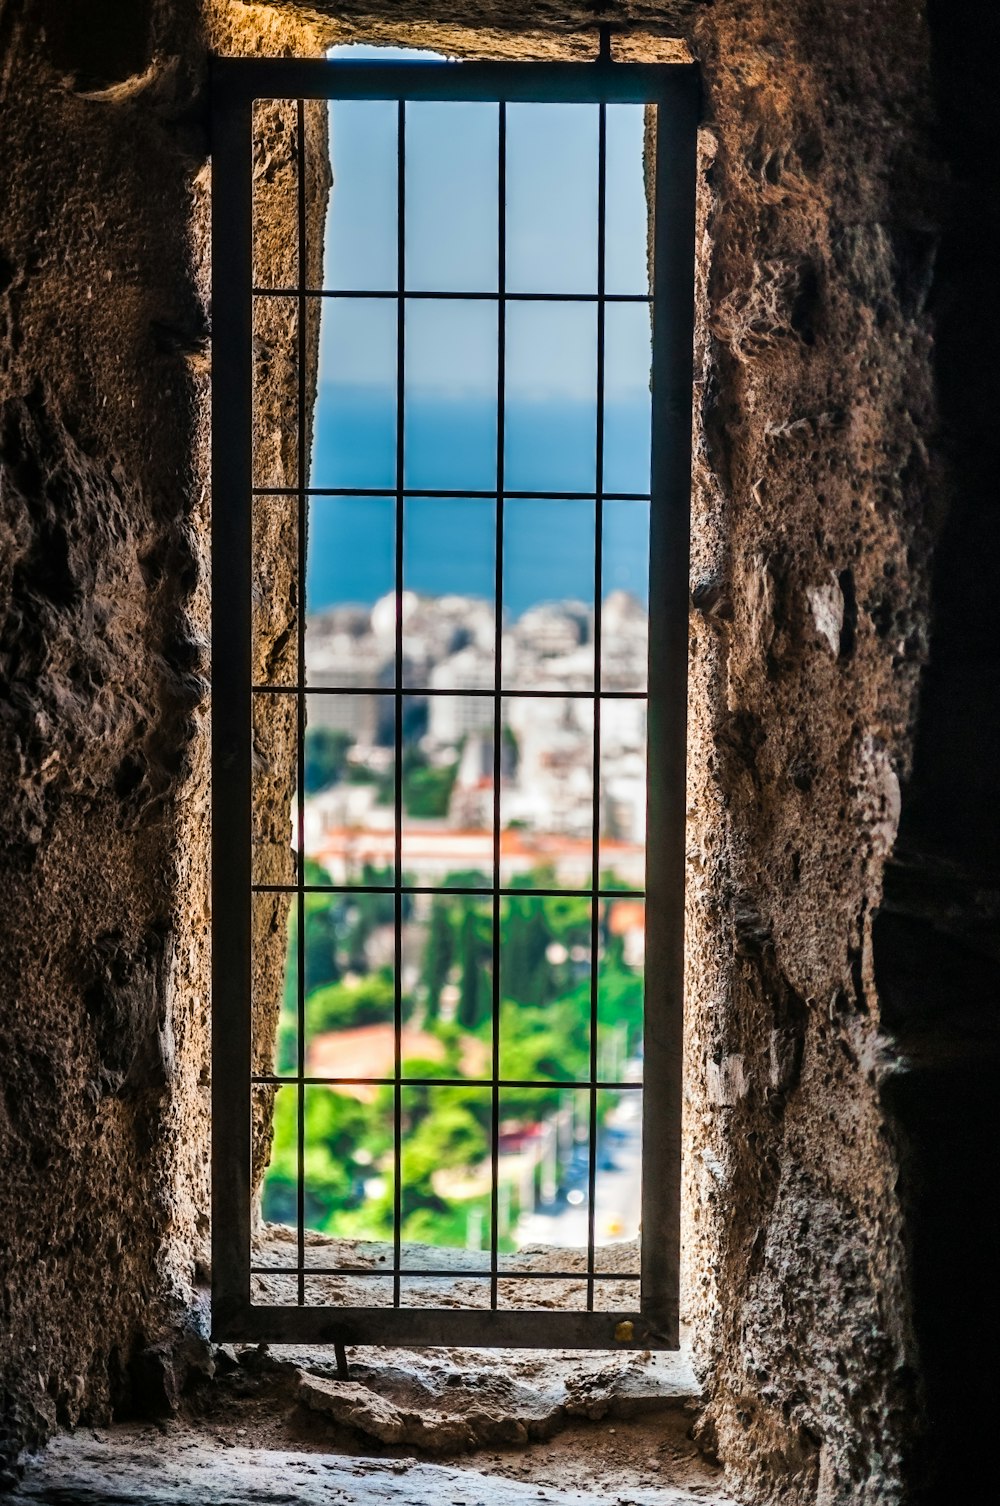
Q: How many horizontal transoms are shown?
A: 6